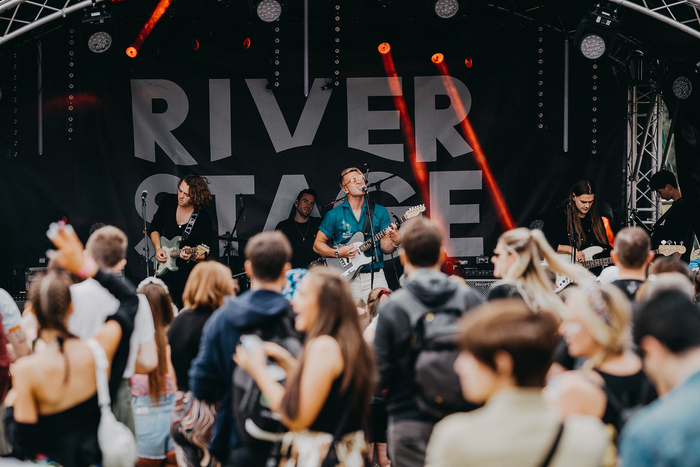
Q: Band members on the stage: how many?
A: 5